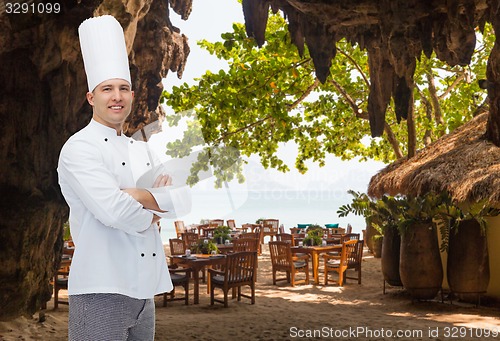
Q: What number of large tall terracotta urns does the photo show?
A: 3